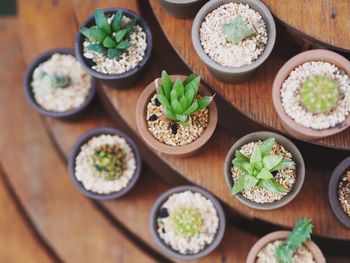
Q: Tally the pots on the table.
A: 11